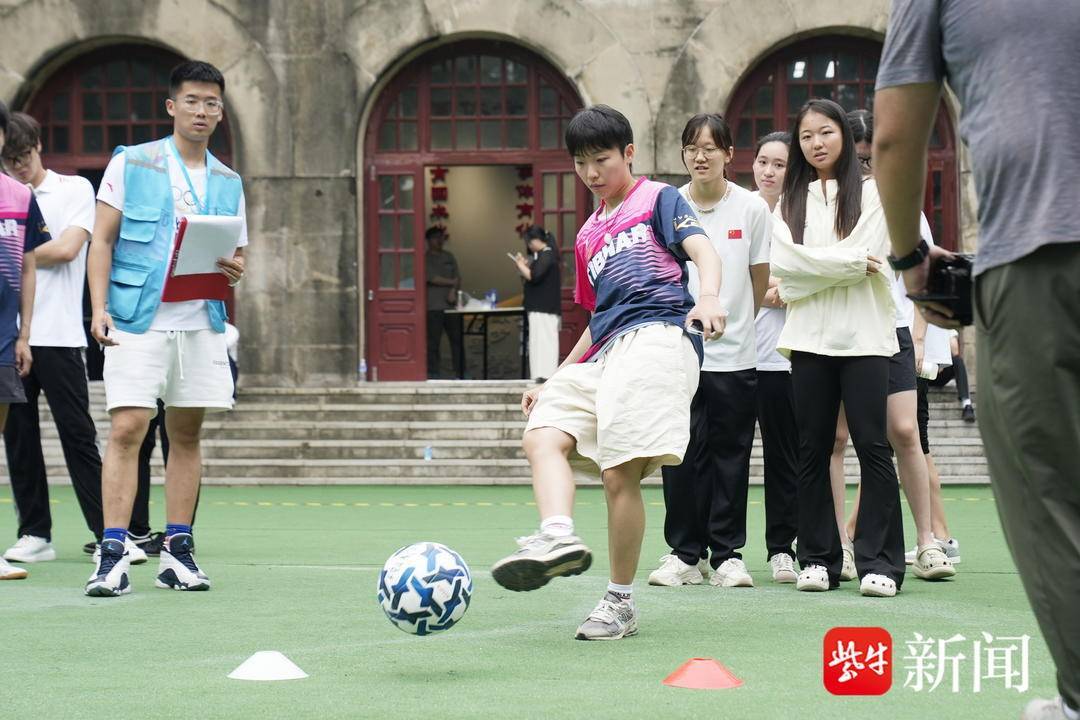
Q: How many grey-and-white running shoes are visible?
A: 2